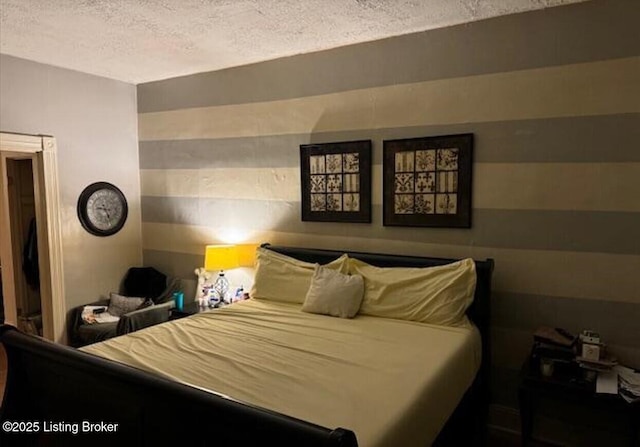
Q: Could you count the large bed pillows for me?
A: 2